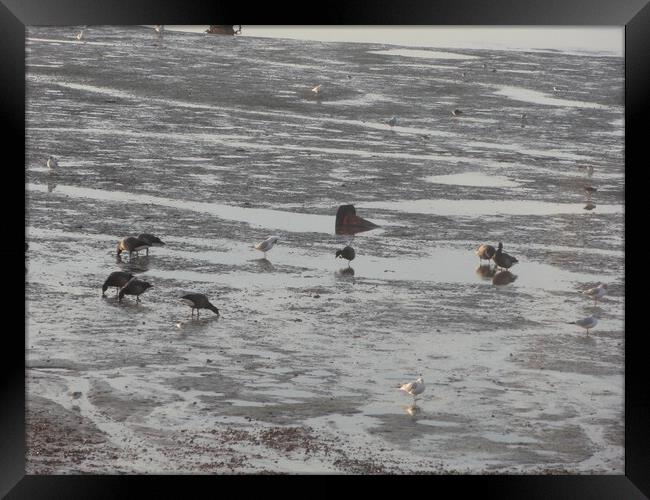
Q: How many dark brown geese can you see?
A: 8